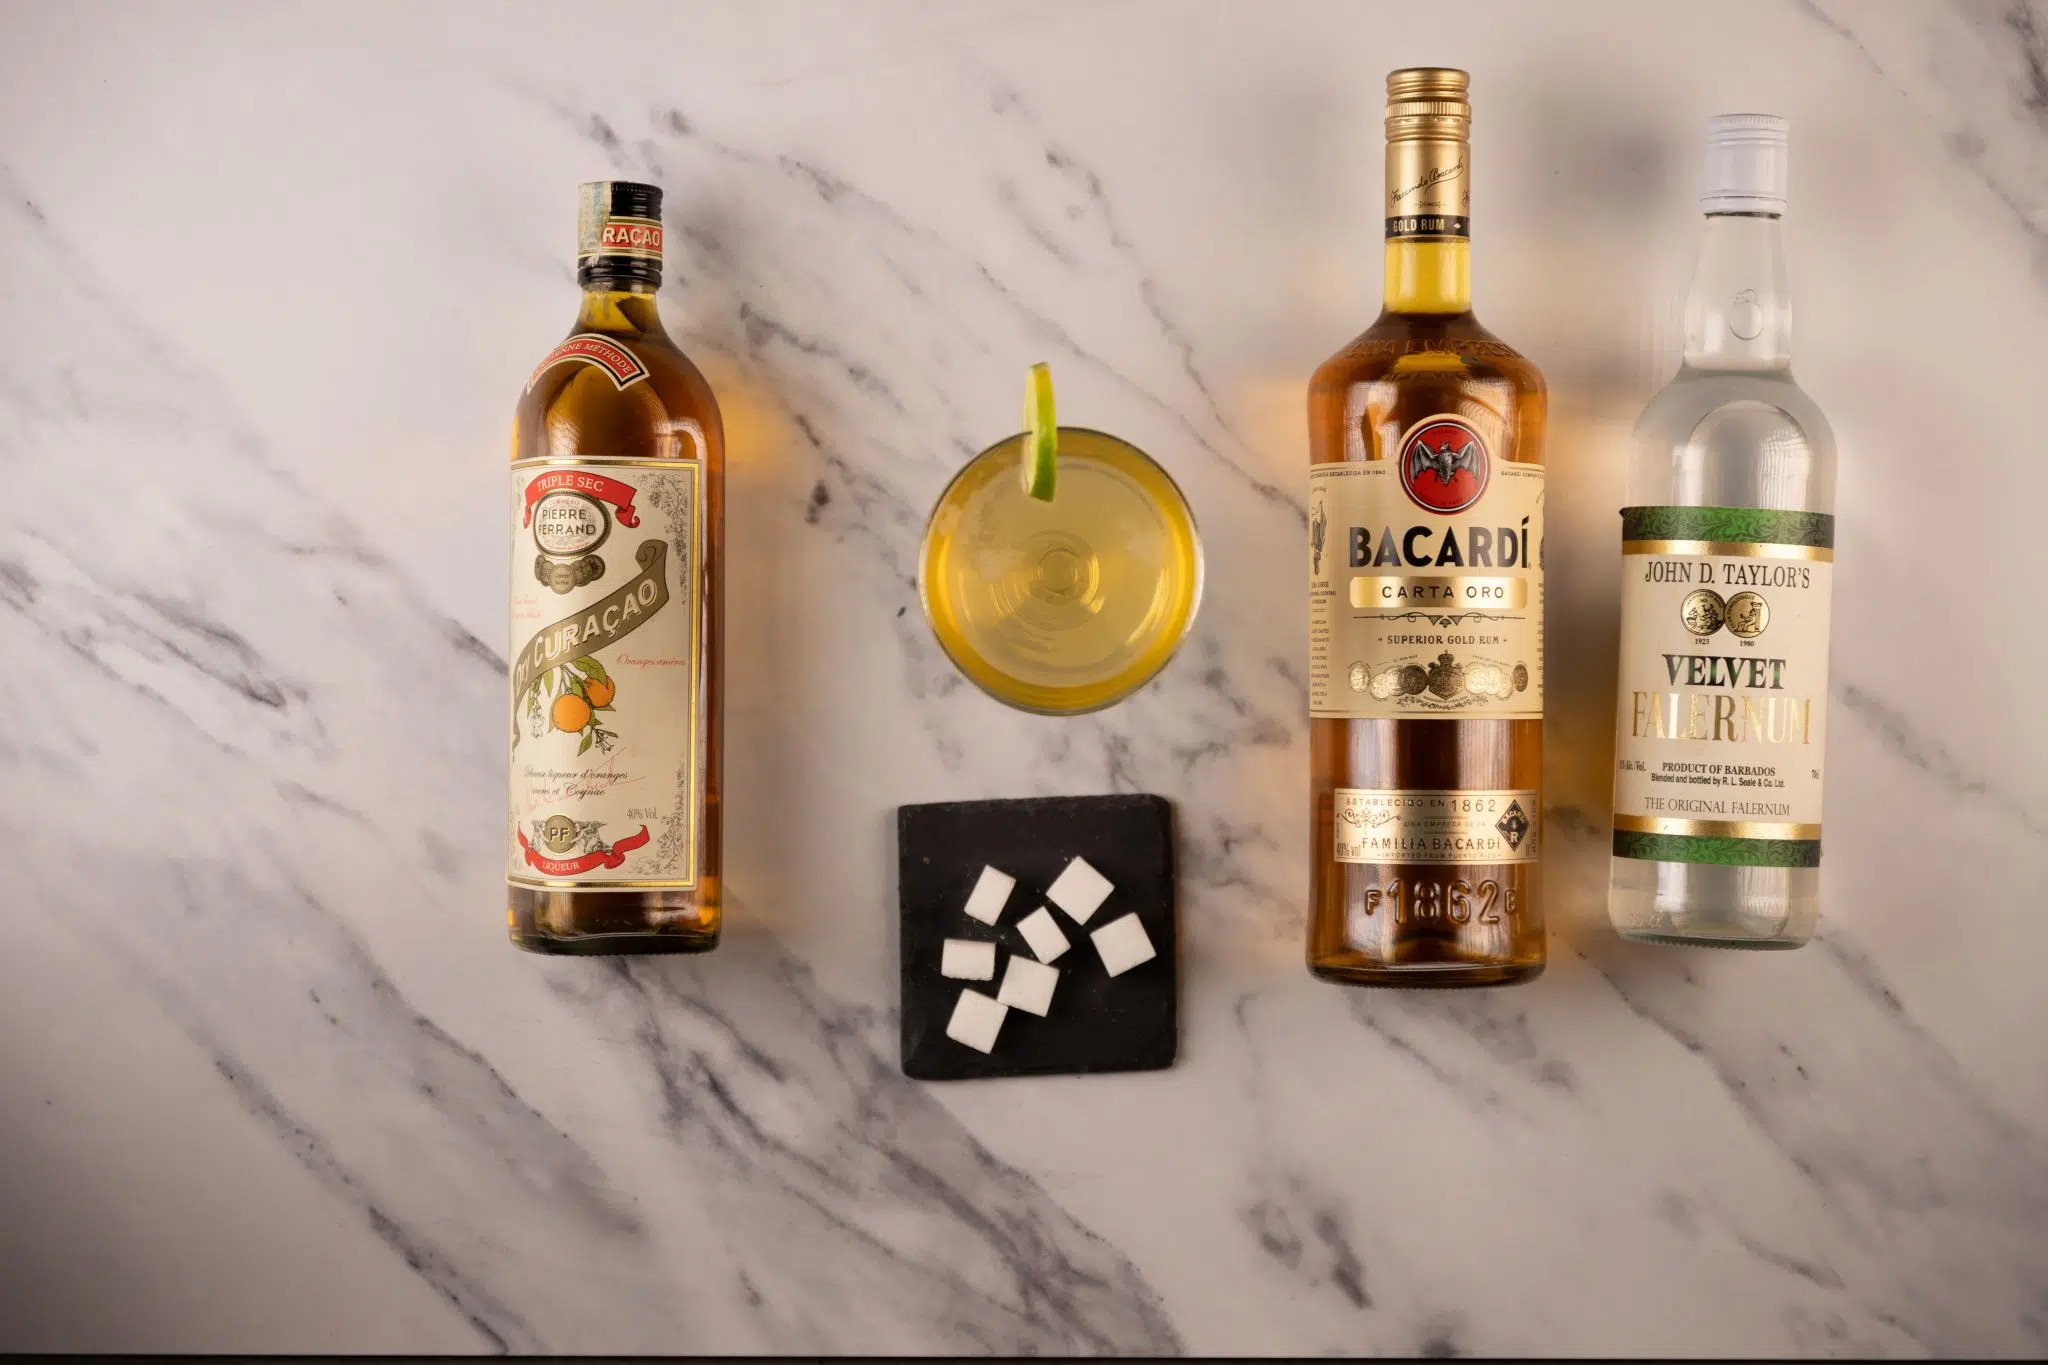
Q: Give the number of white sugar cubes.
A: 7